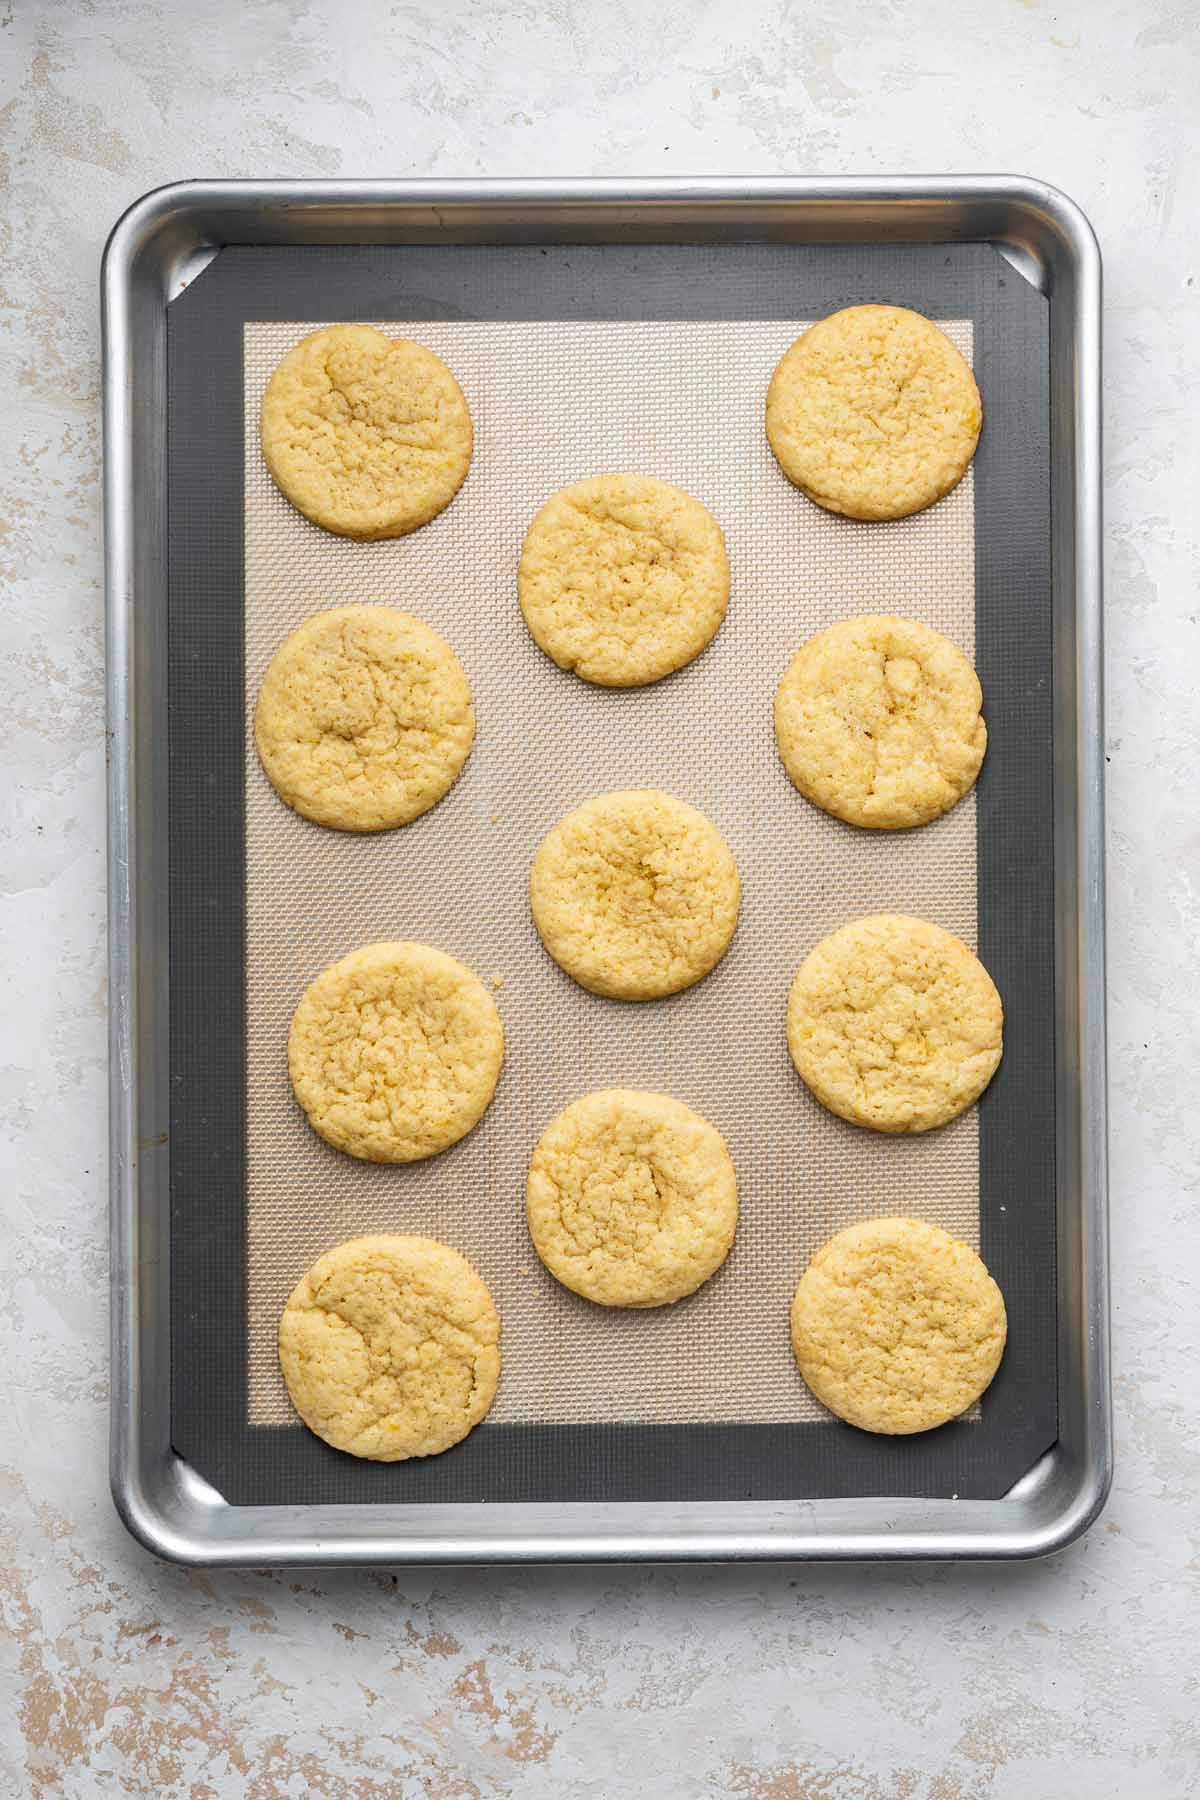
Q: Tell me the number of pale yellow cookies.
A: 11